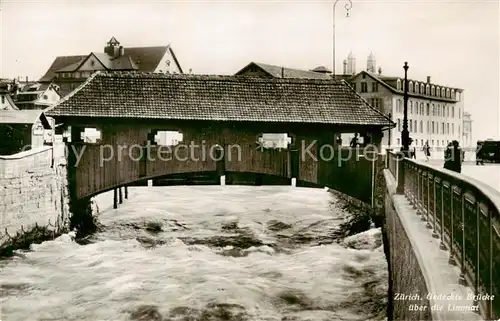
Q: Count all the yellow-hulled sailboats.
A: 0